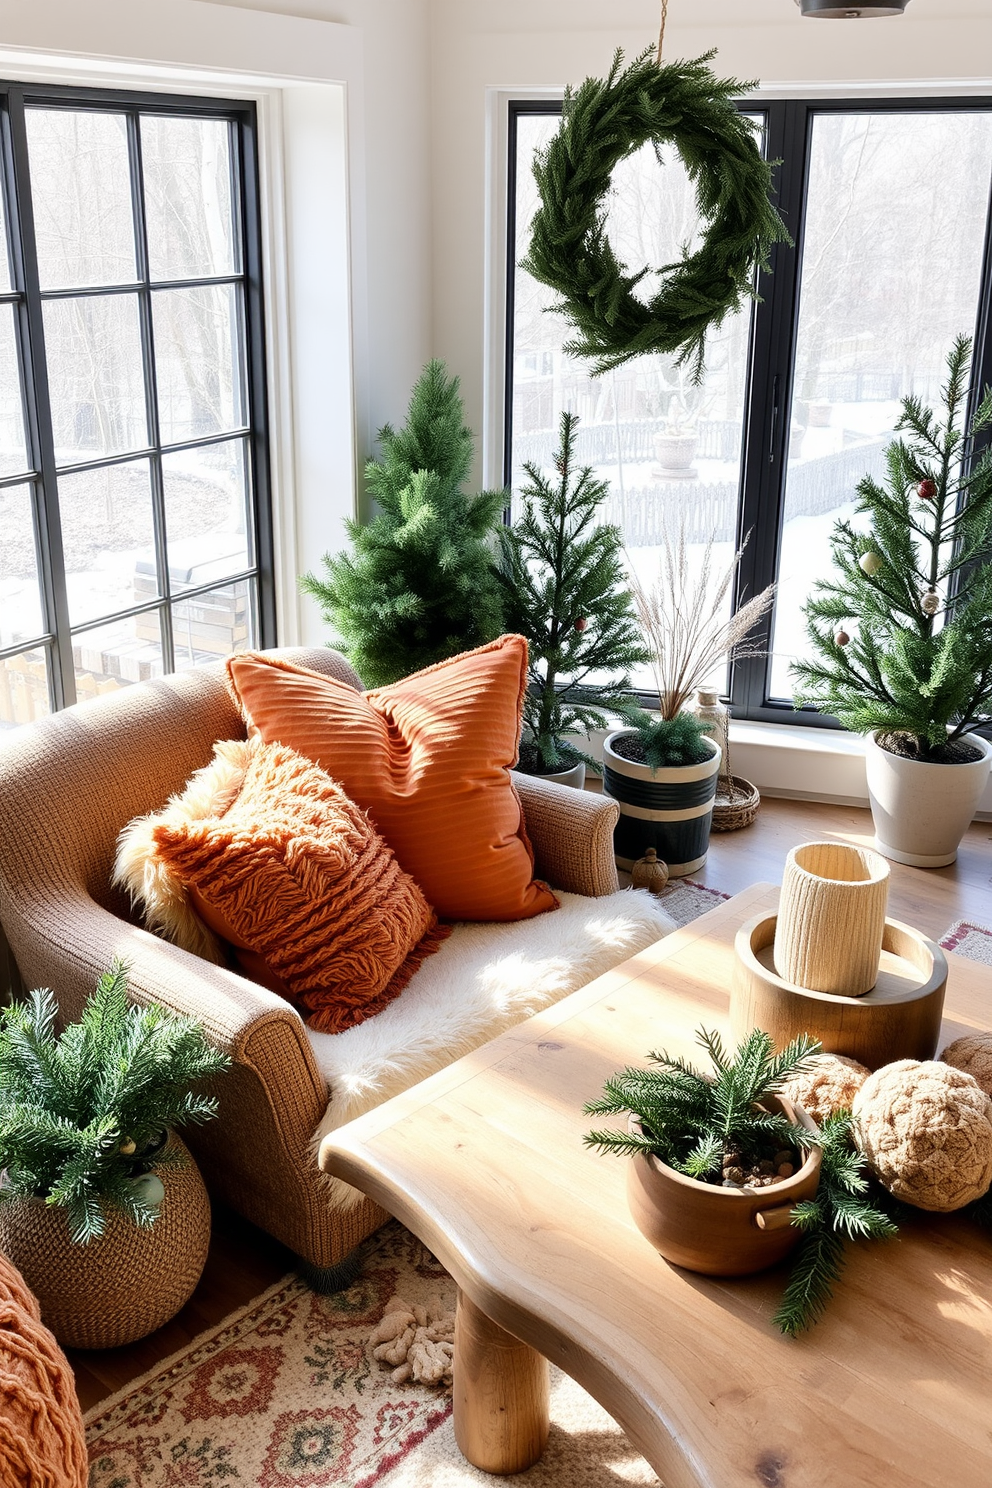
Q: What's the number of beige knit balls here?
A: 3